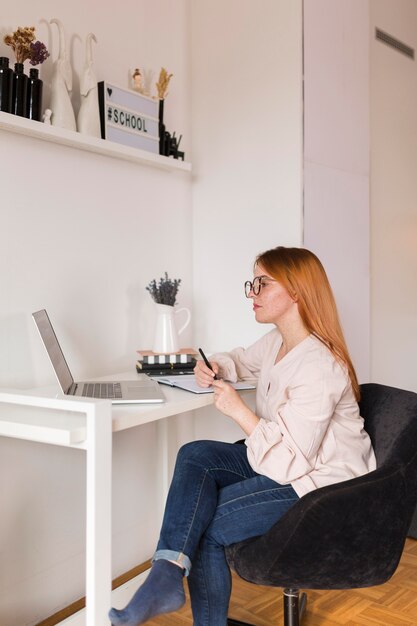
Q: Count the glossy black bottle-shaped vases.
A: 3